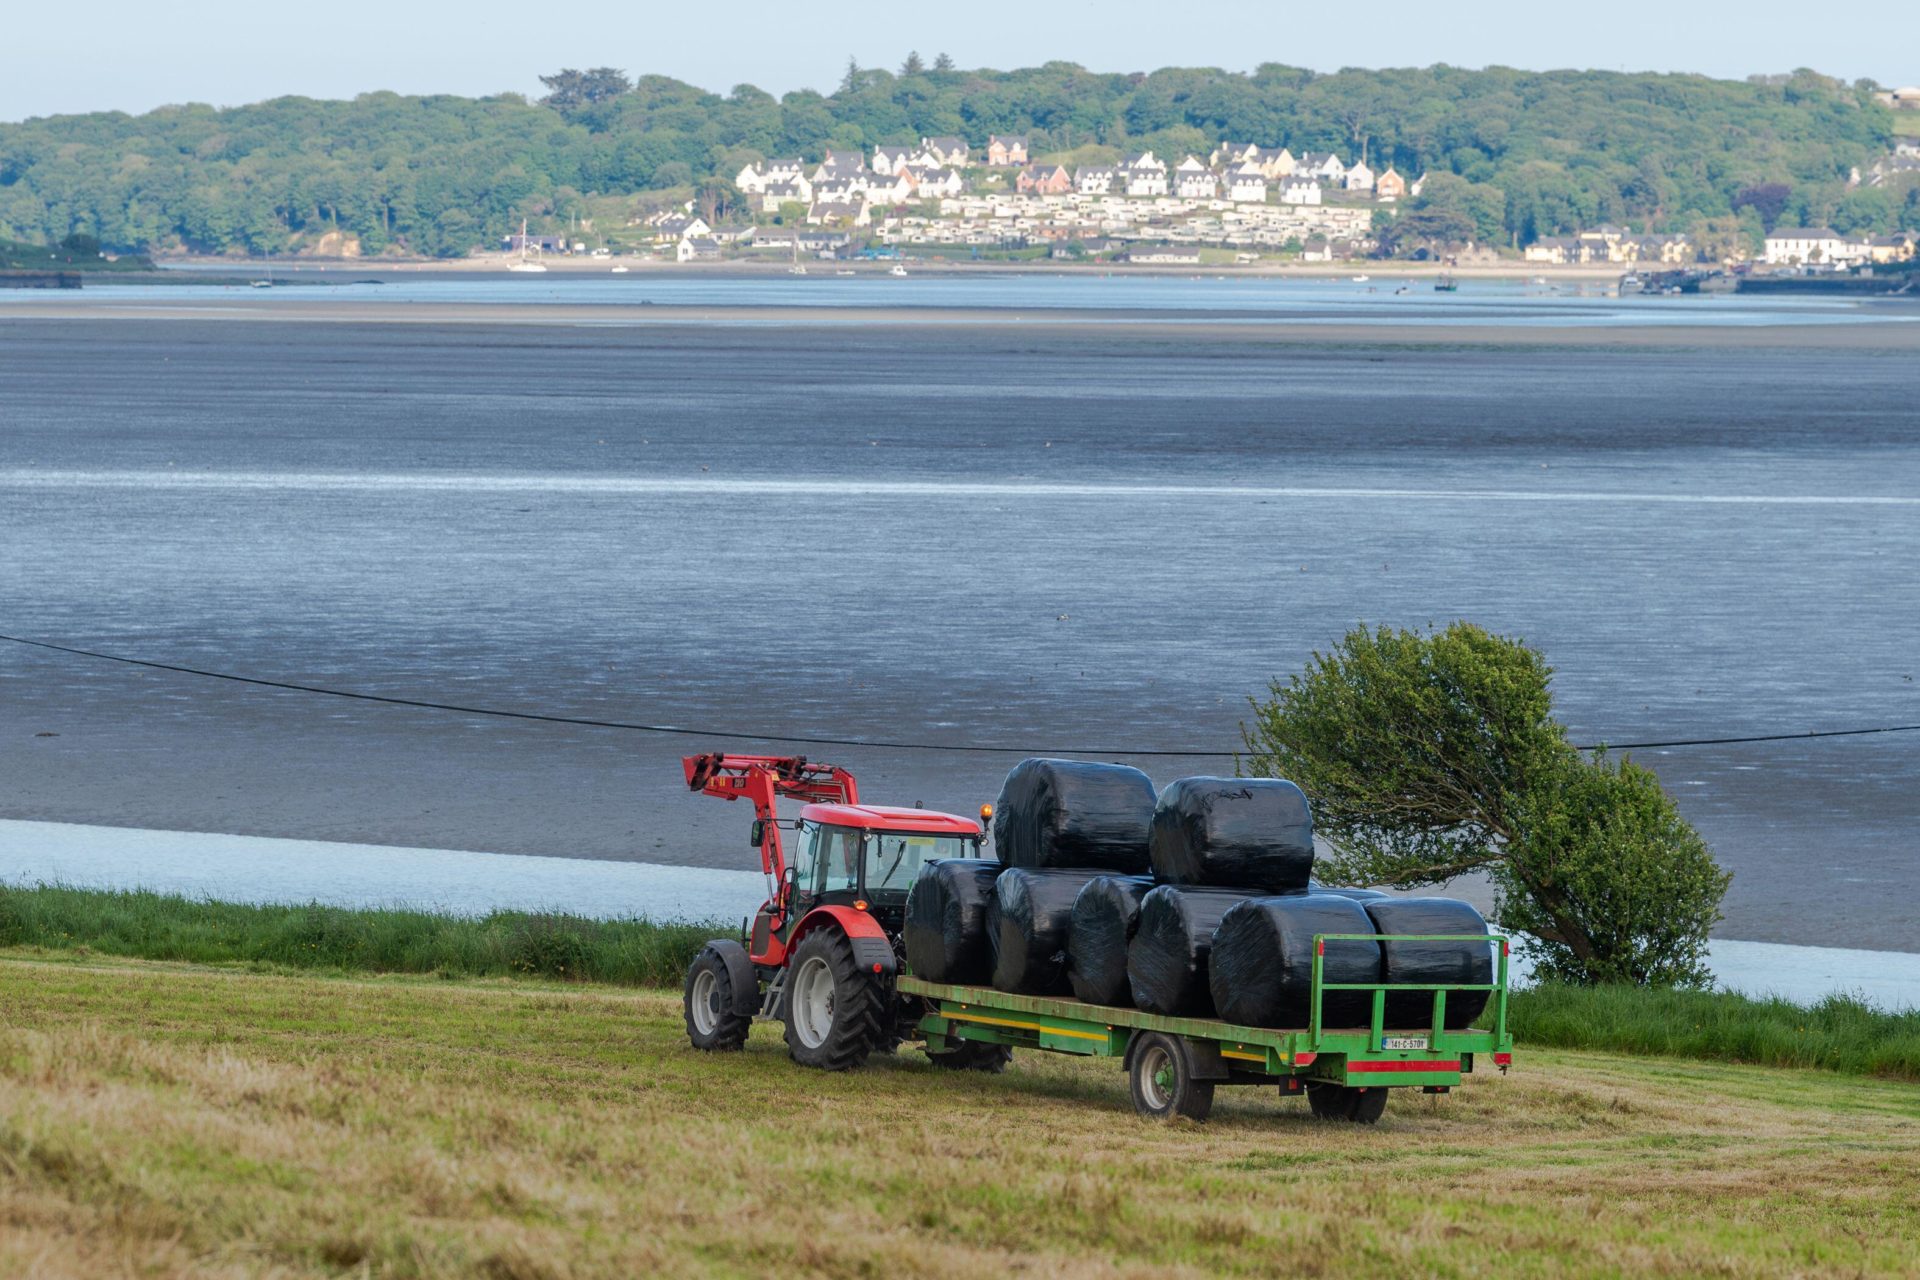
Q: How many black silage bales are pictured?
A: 9